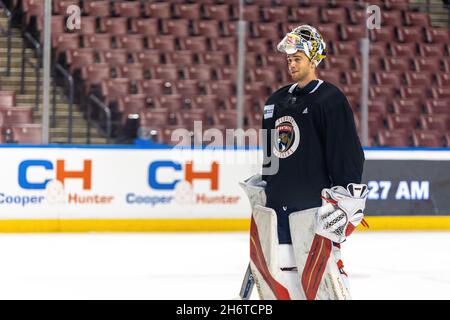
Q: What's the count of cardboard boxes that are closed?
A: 0